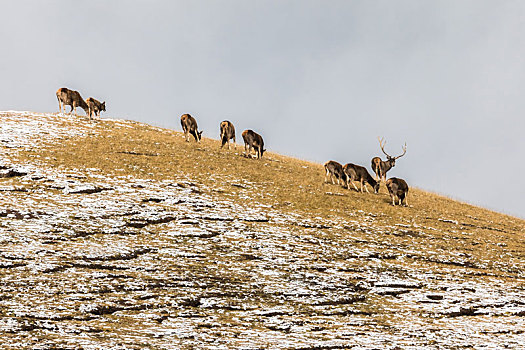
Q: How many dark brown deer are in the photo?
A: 9